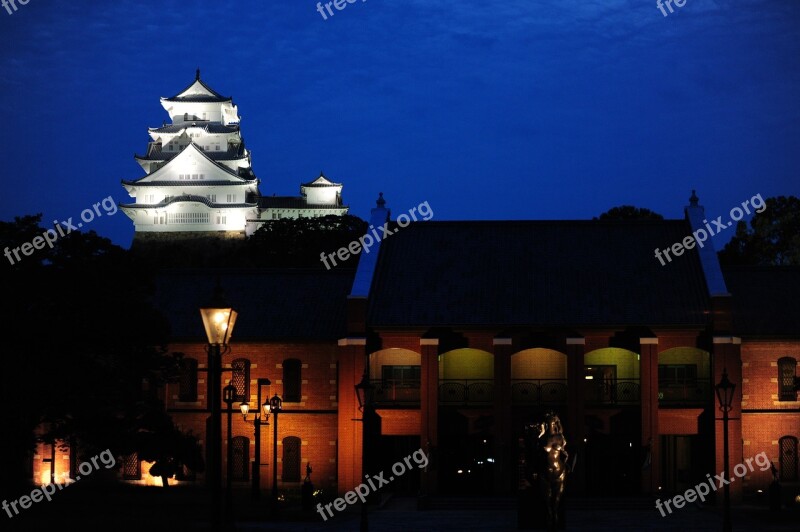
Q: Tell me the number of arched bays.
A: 5